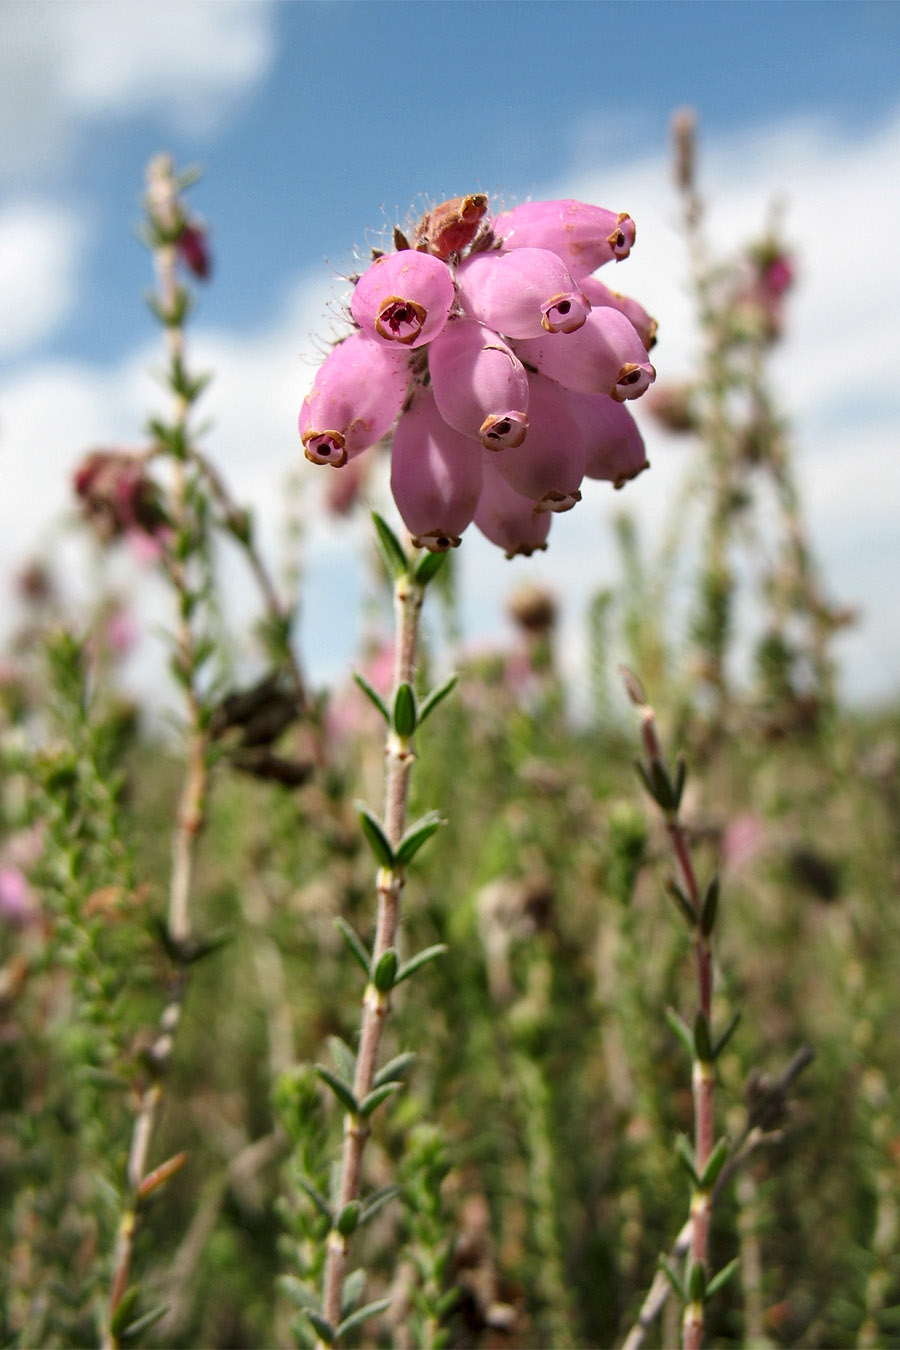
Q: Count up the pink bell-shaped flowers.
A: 11